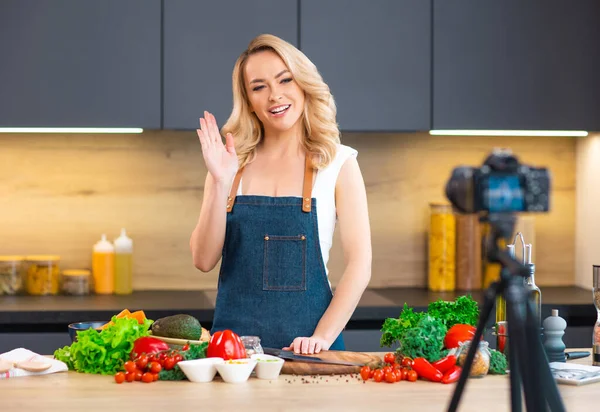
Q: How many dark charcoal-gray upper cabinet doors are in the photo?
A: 4